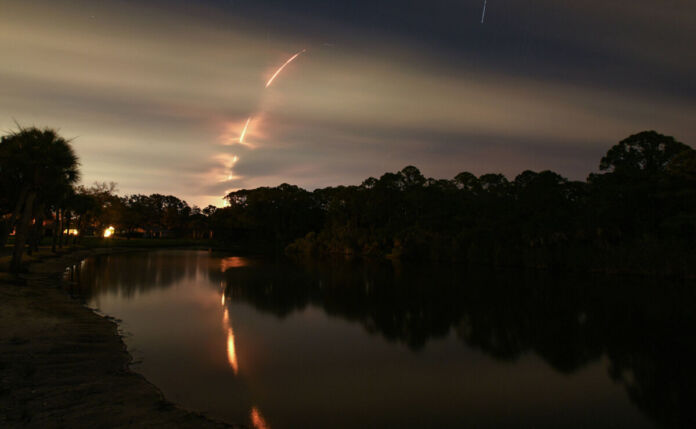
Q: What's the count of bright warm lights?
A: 2